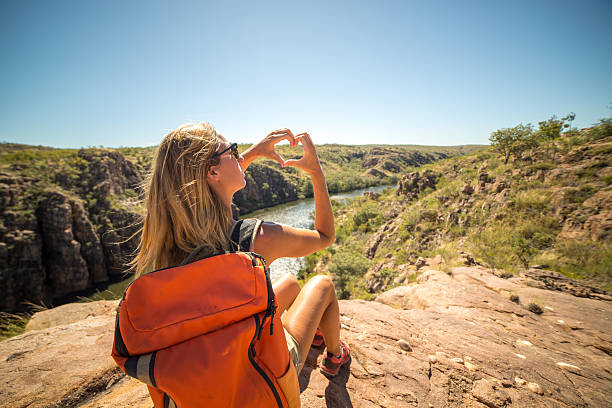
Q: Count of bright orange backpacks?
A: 1